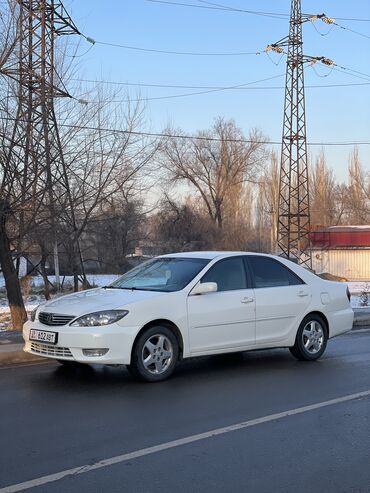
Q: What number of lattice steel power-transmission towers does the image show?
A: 2